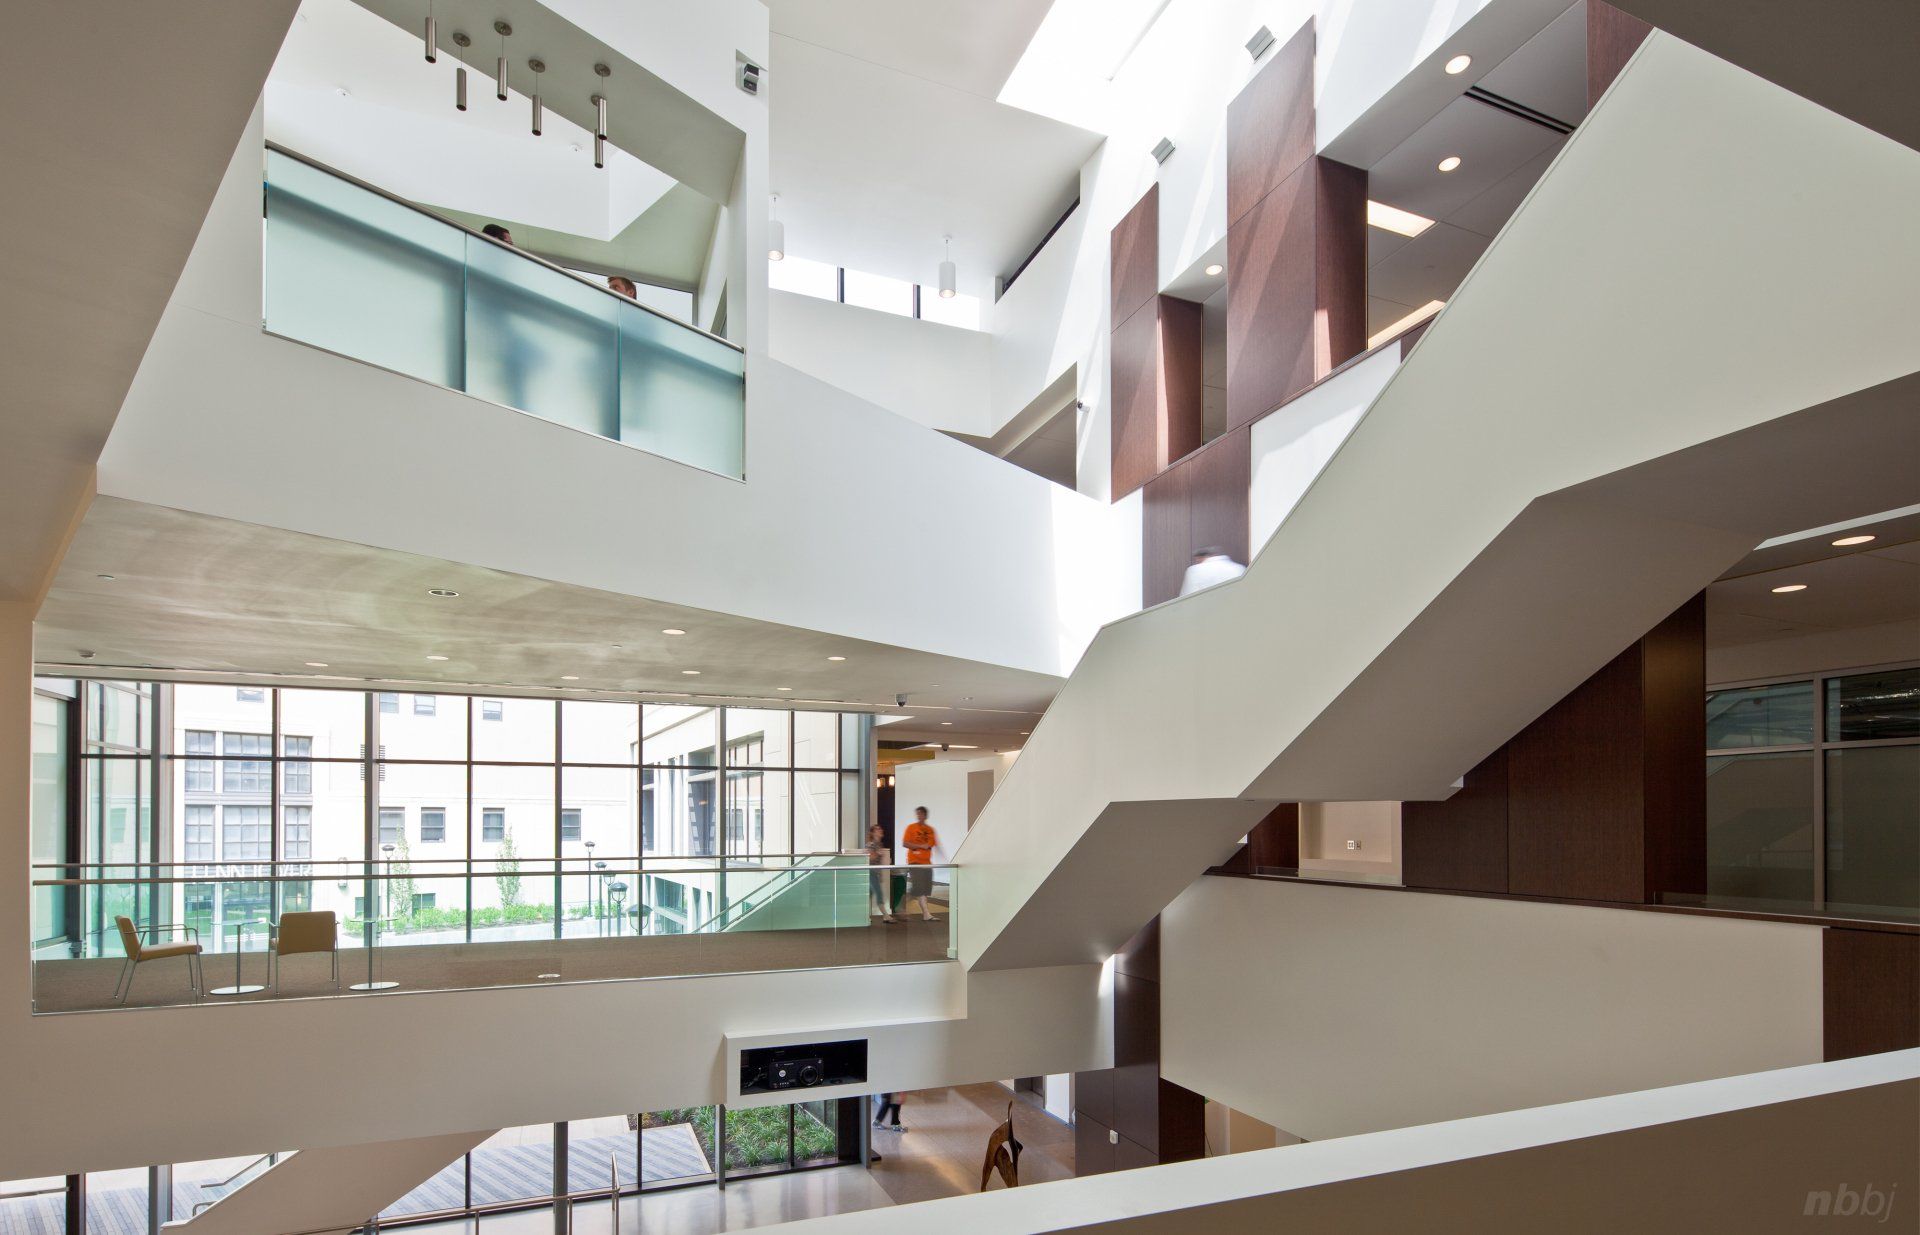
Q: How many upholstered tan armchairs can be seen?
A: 2